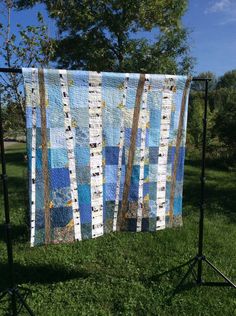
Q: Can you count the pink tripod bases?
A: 0